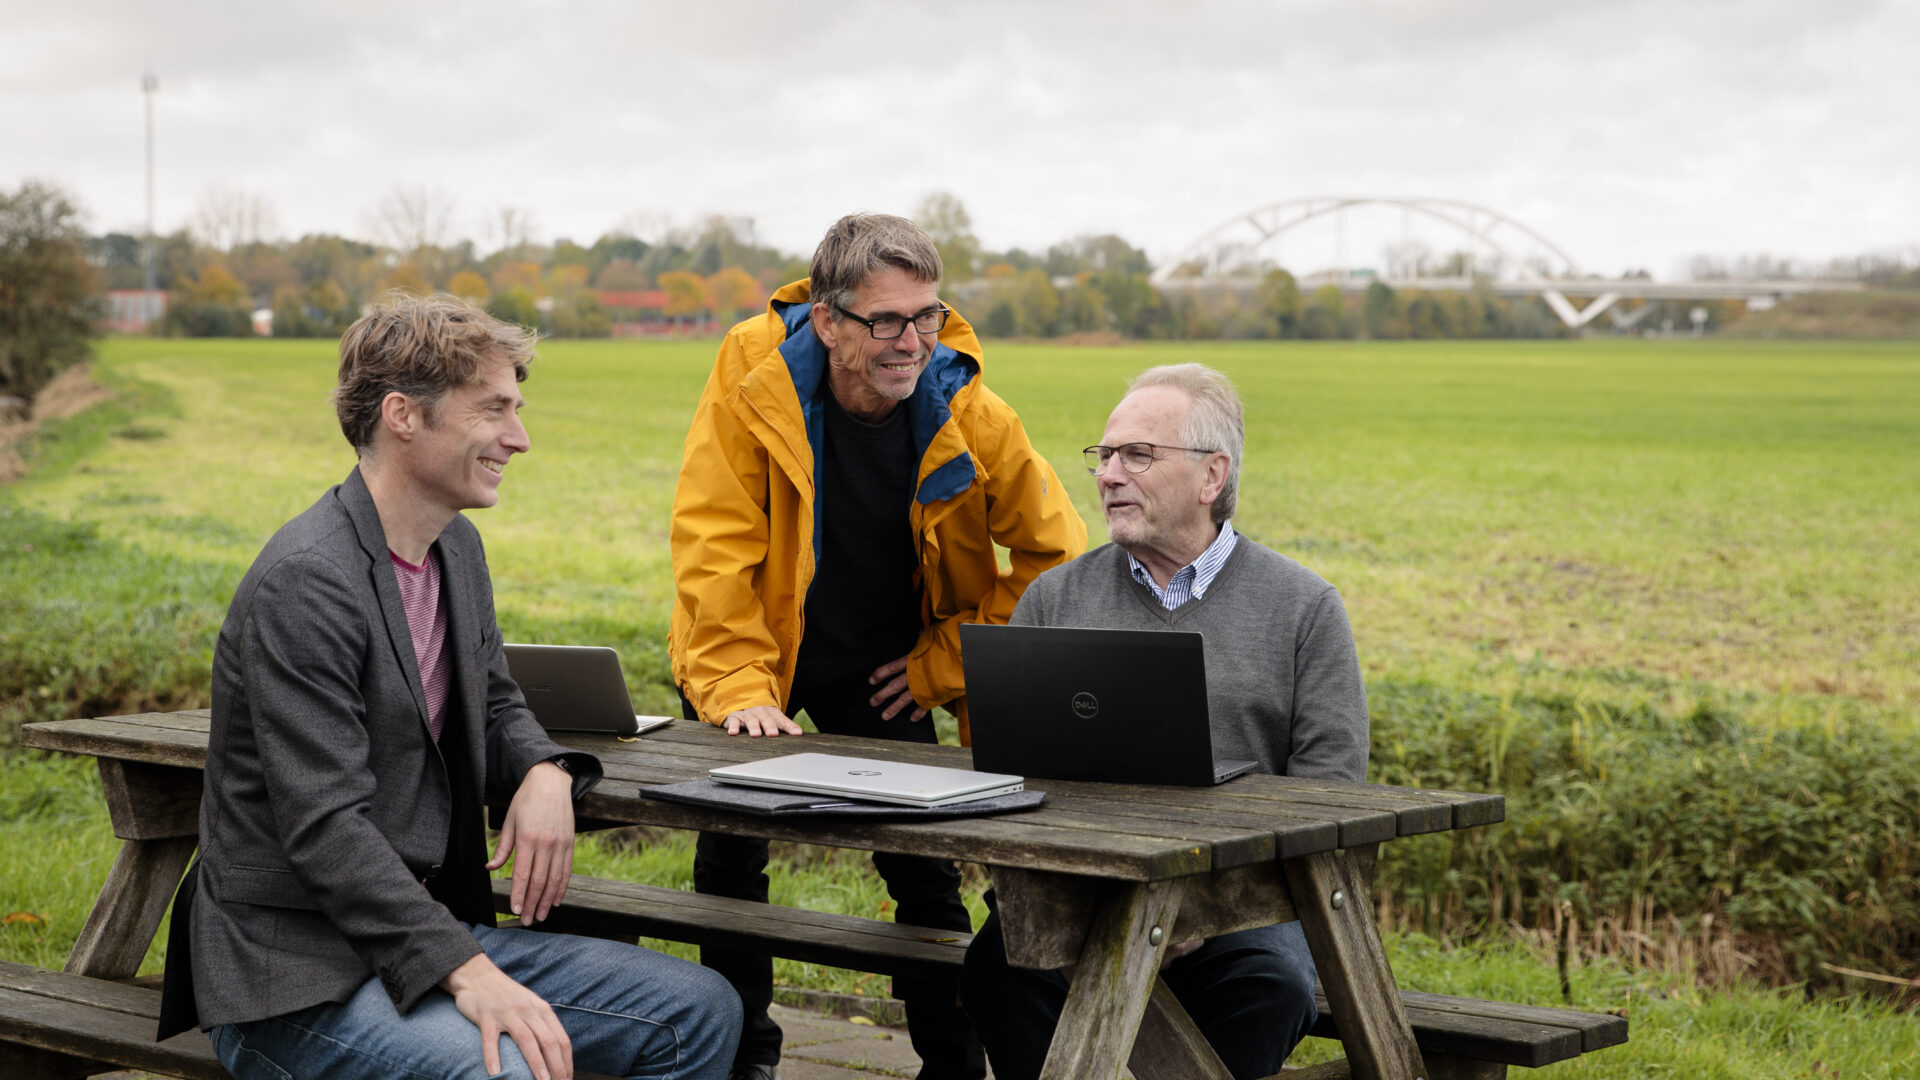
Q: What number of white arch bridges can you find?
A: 1